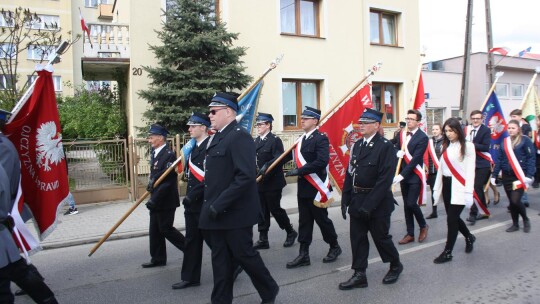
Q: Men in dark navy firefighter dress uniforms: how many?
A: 6